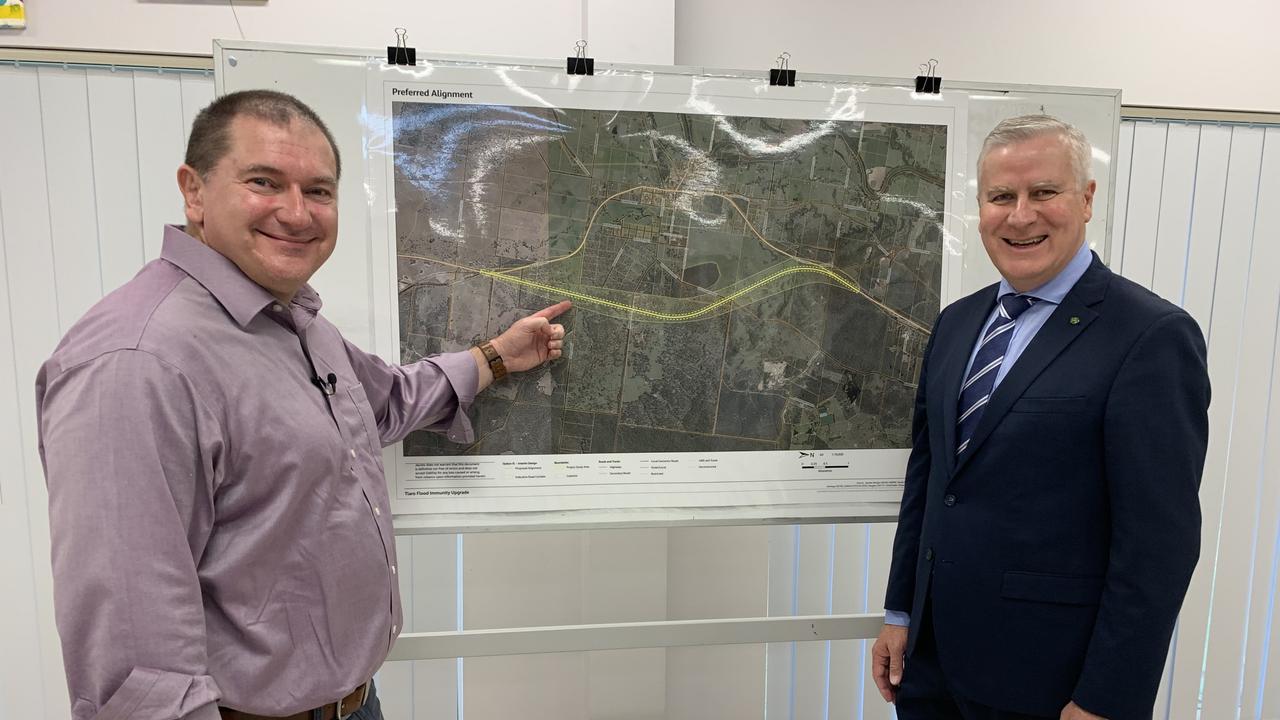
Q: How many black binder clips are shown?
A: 4